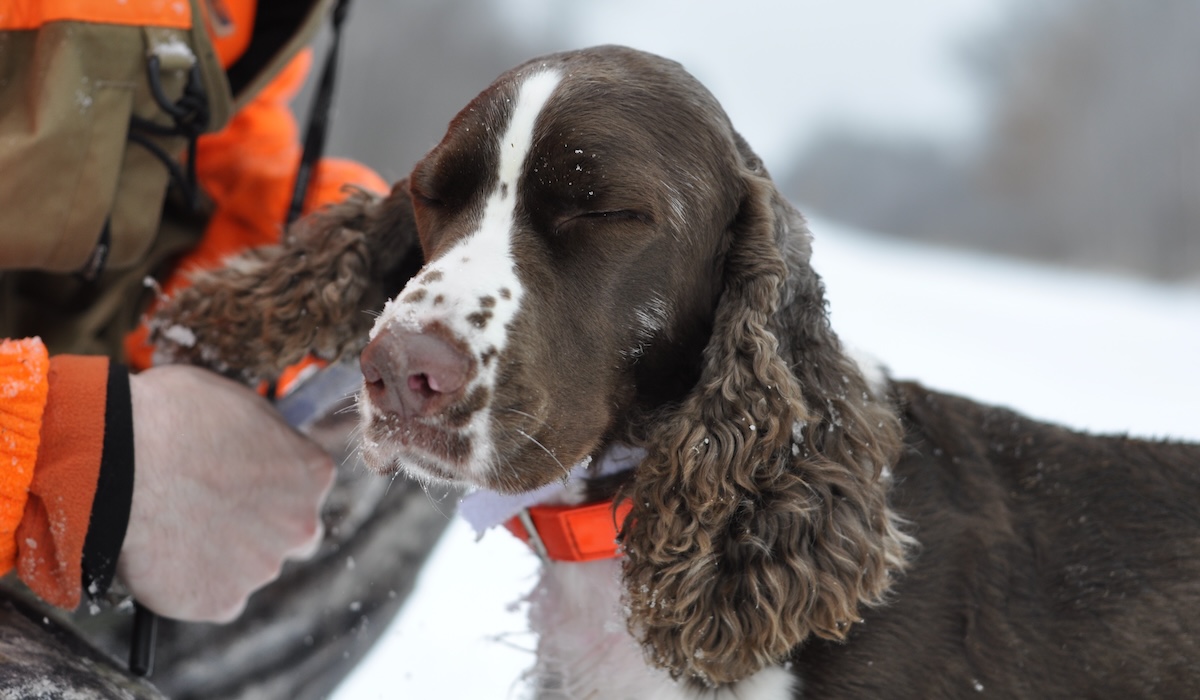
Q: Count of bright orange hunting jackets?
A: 1